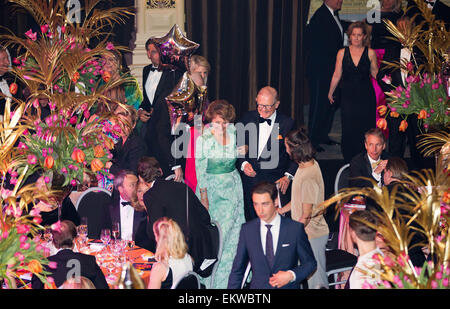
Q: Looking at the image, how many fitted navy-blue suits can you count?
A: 1